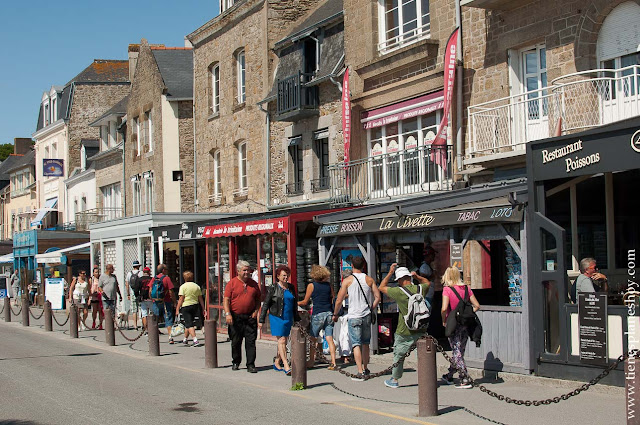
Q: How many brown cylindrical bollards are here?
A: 10